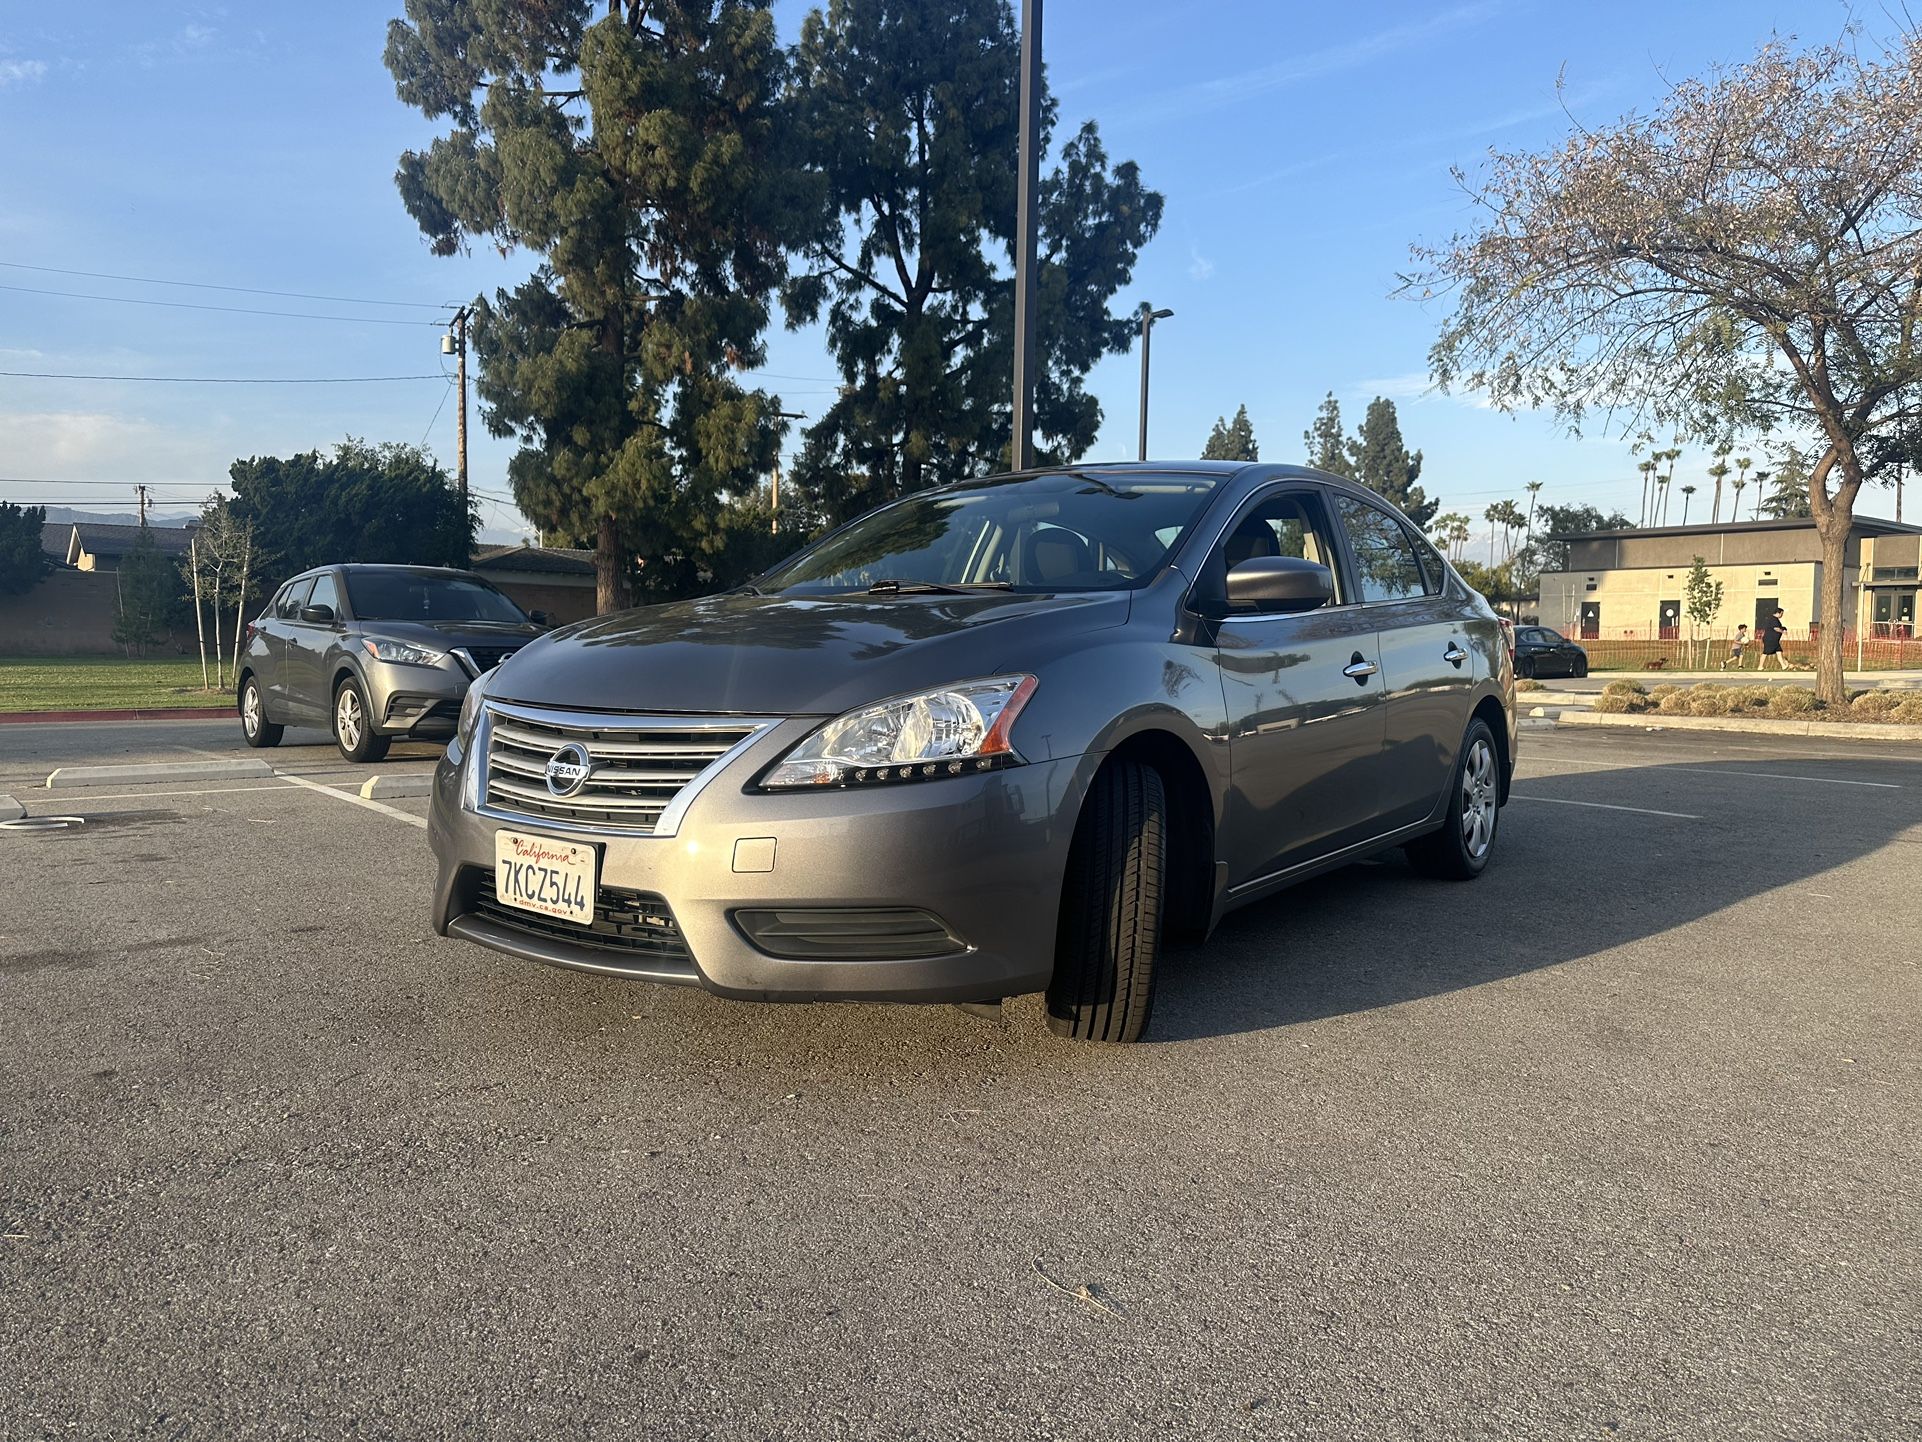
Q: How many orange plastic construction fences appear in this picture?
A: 1